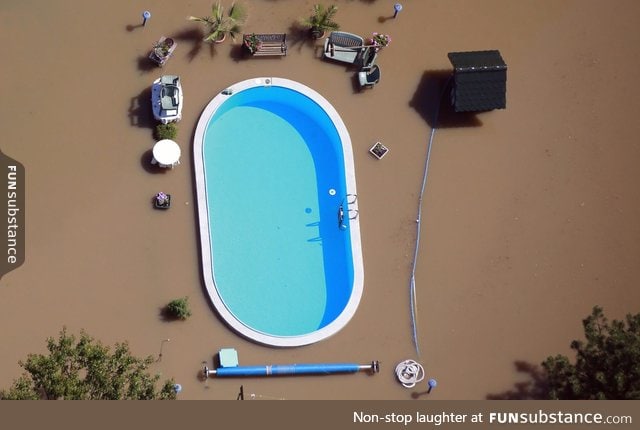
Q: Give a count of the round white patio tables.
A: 1